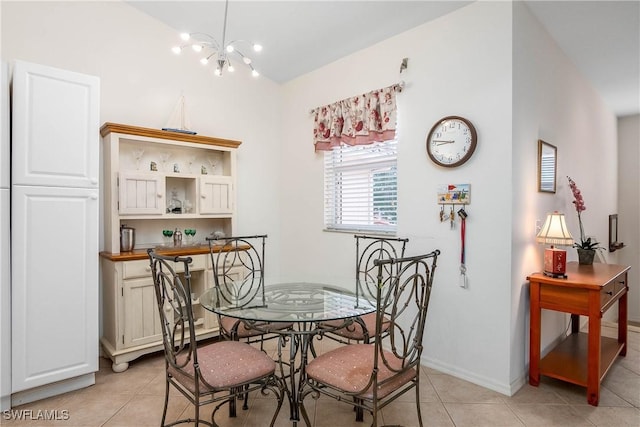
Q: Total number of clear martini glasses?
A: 4